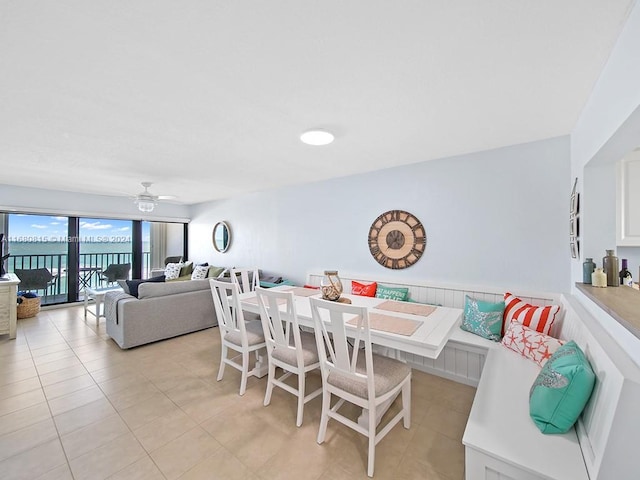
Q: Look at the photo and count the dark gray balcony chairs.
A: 2